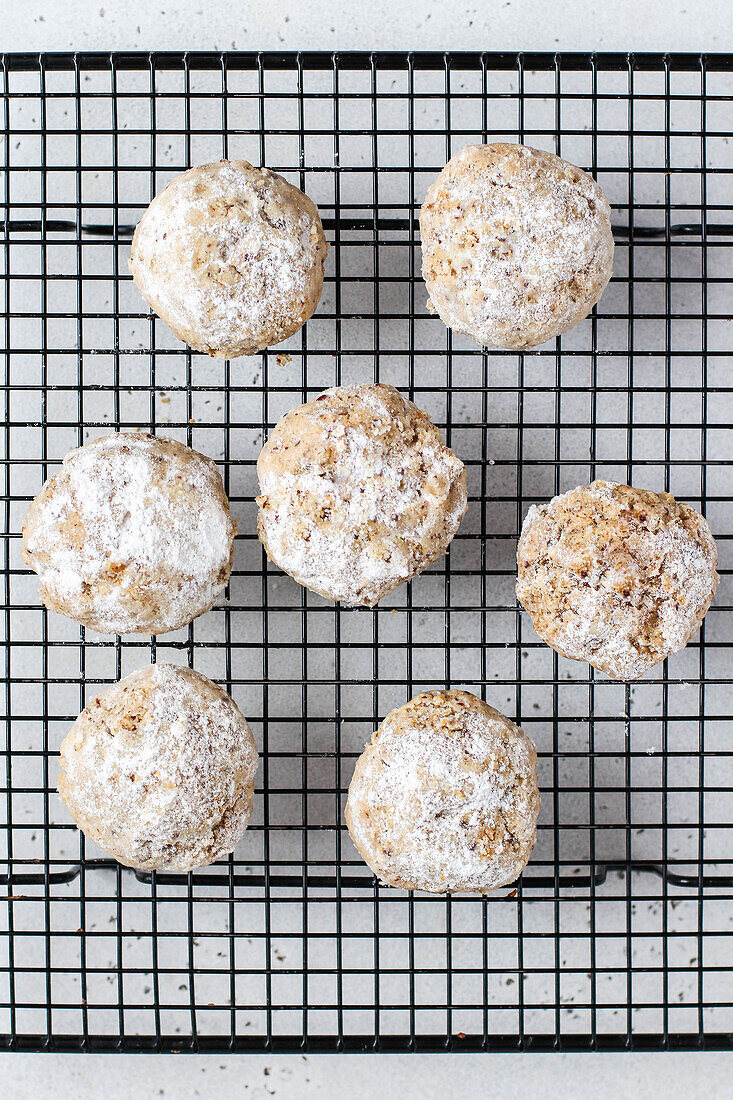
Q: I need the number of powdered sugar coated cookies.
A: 7